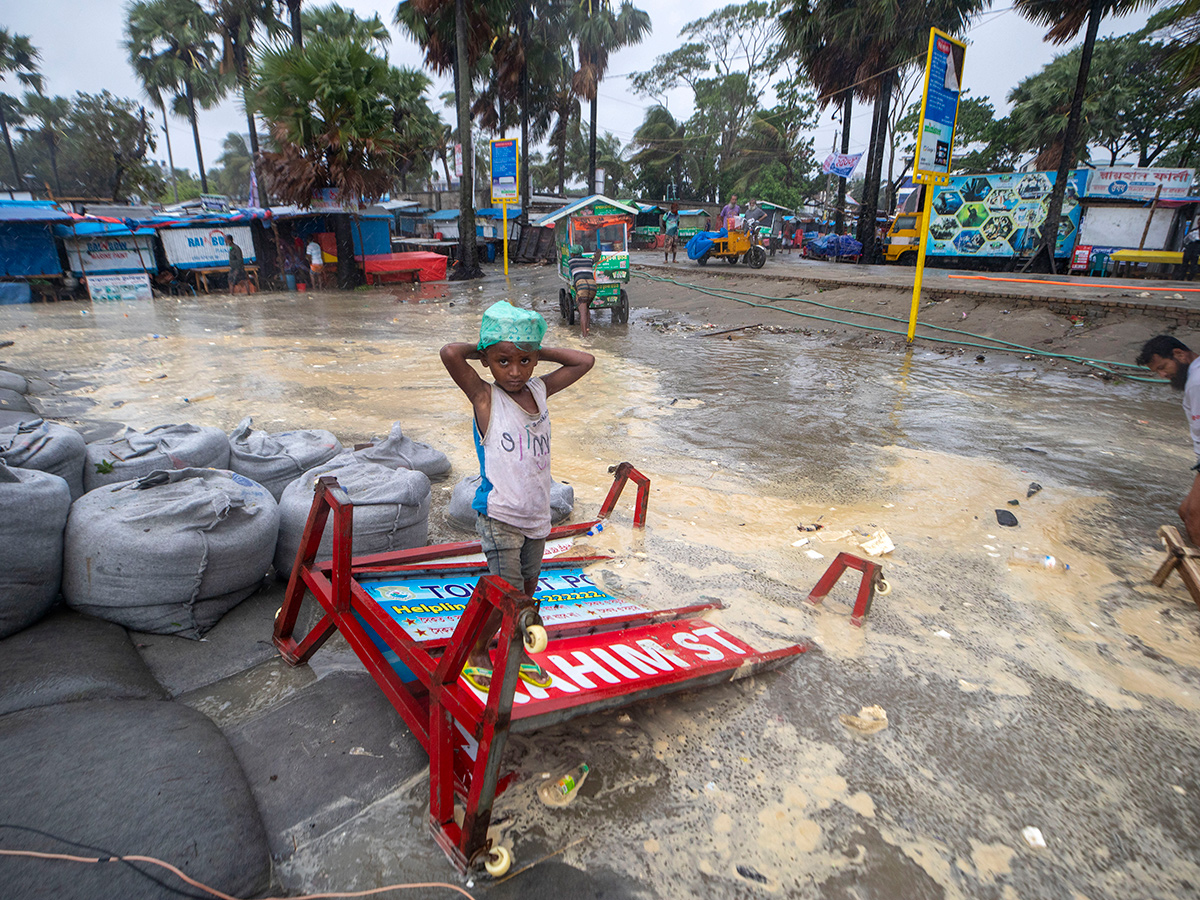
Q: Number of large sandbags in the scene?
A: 8